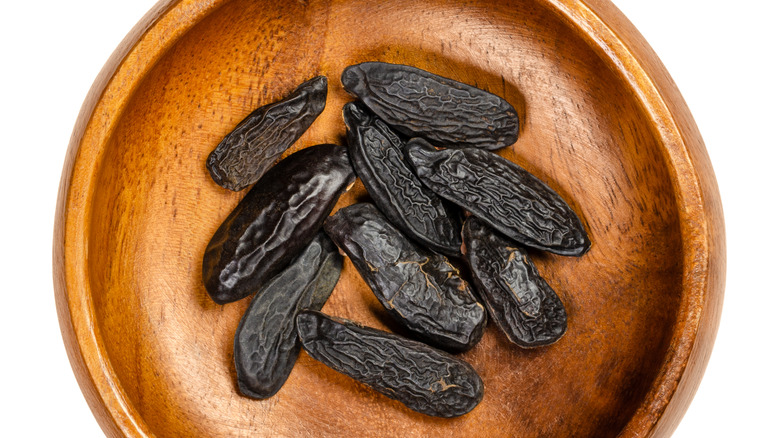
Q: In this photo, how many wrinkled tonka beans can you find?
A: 9